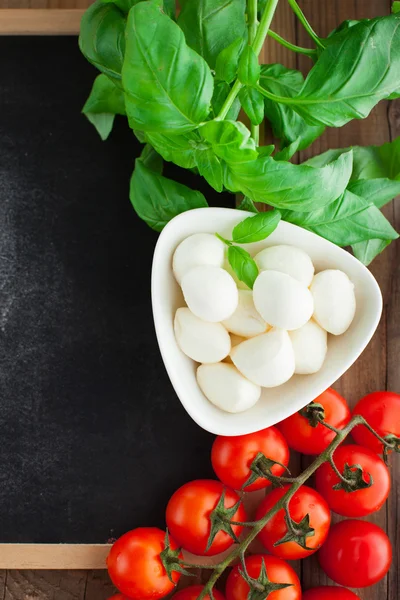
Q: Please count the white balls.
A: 10